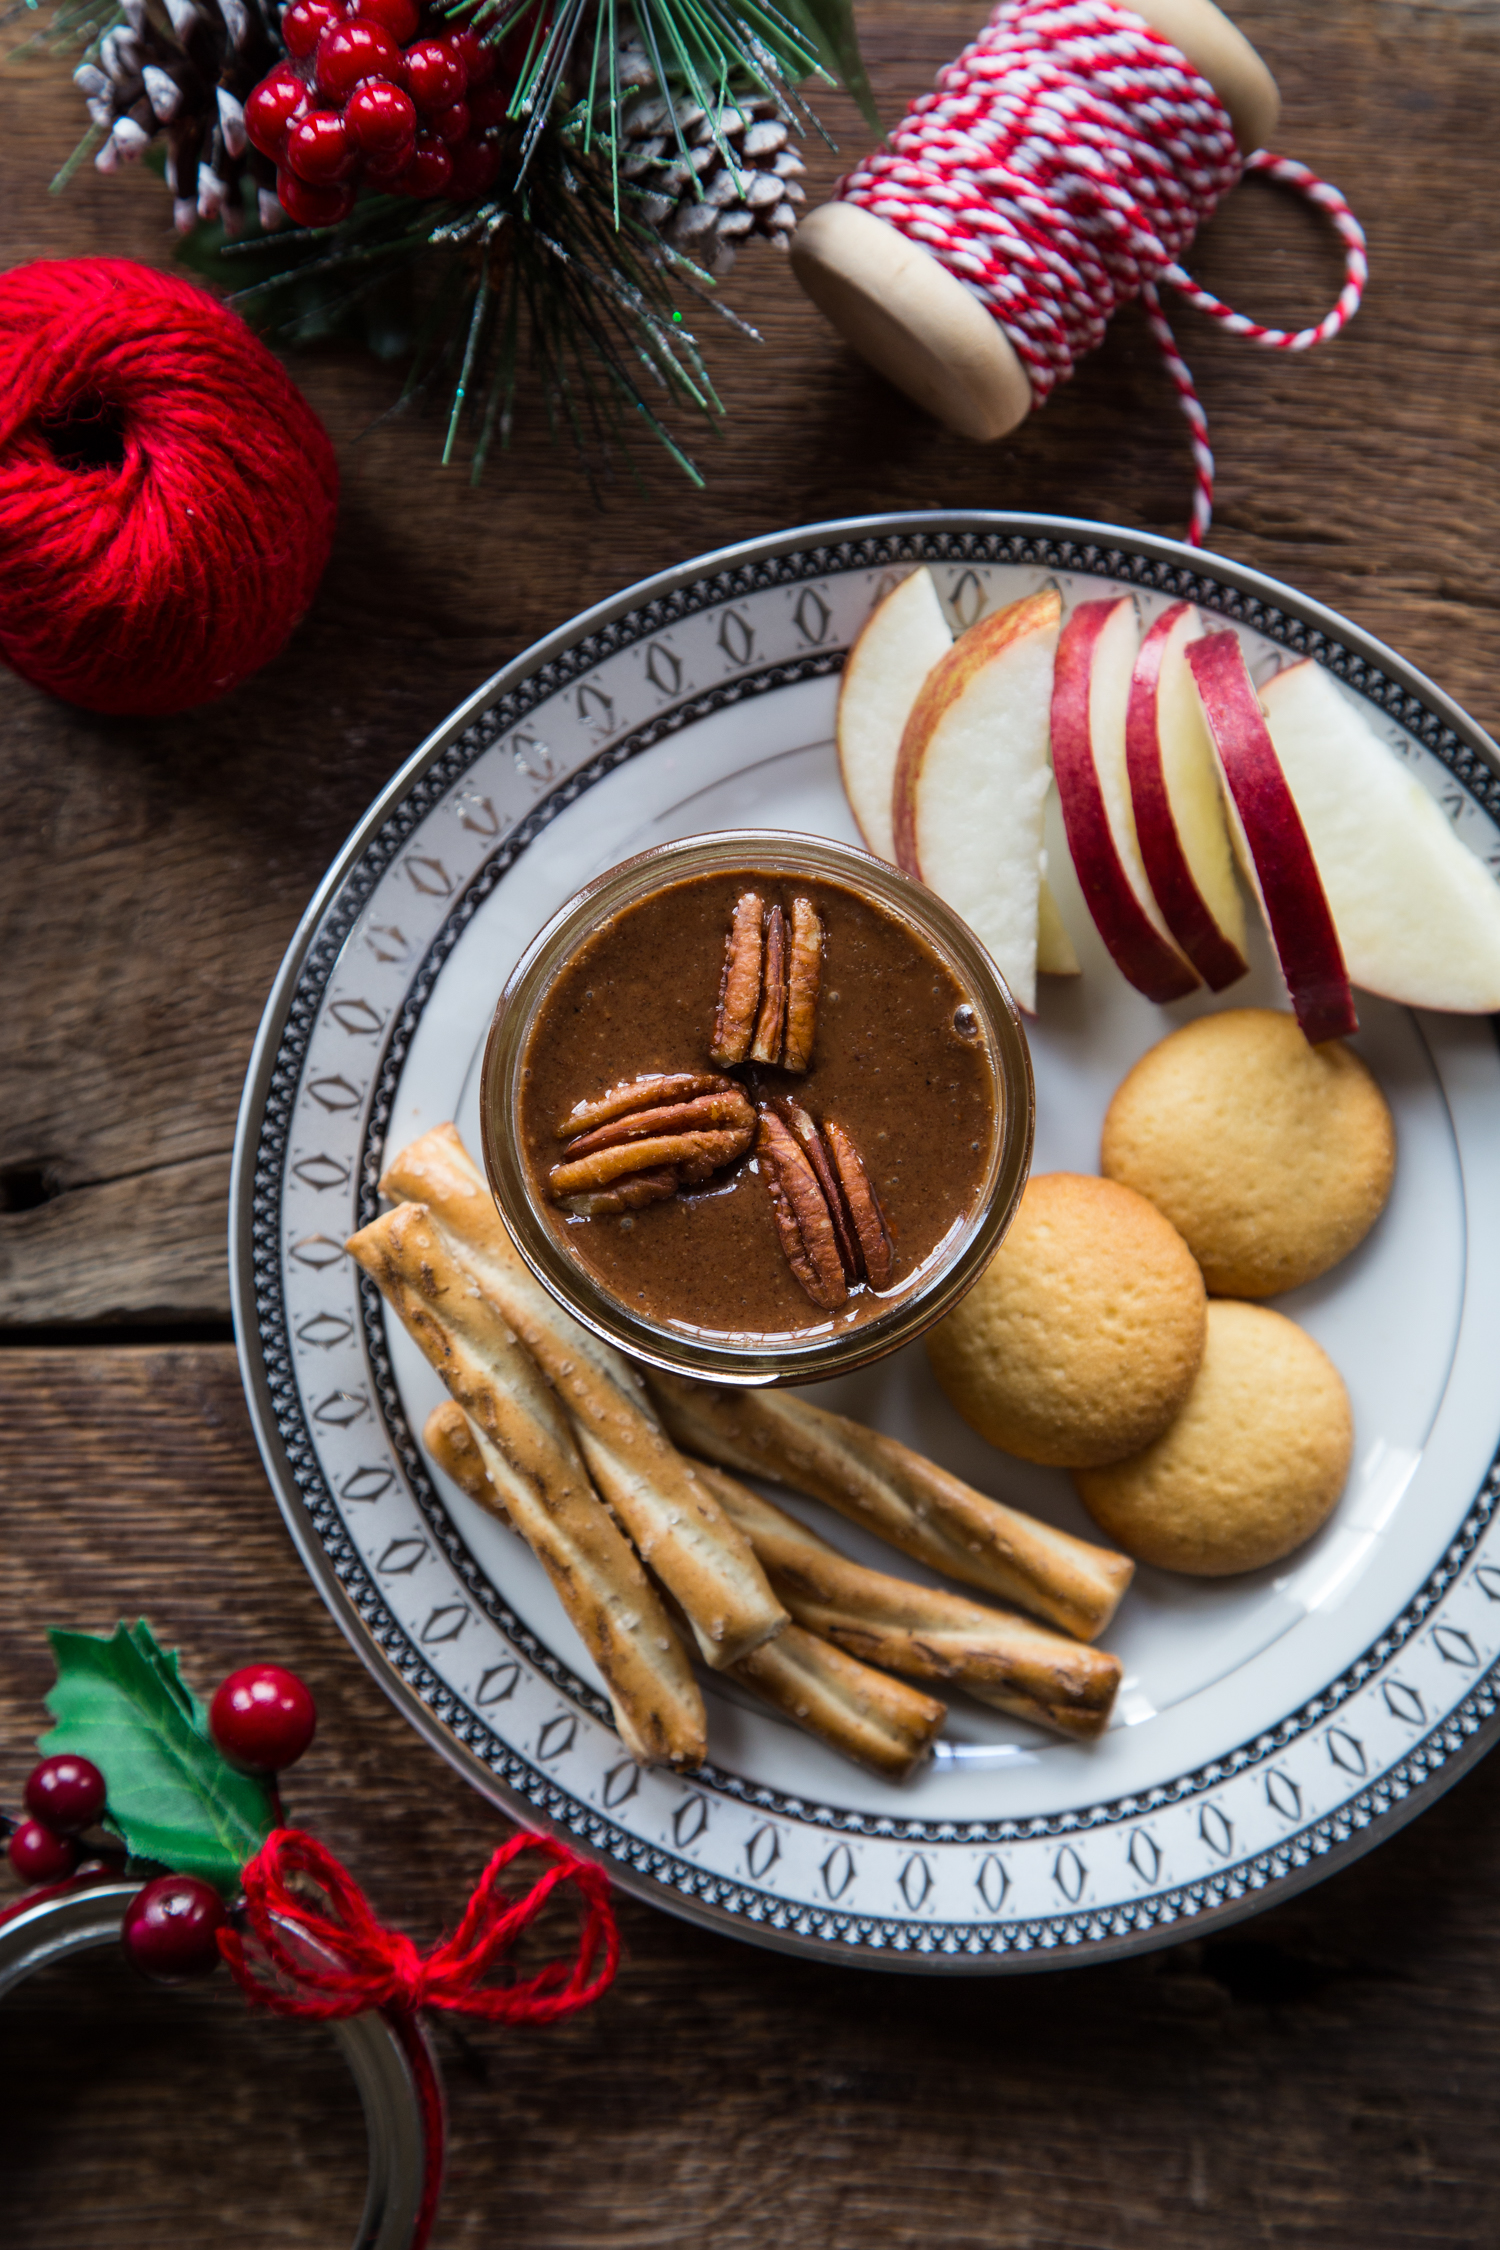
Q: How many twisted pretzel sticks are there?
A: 5